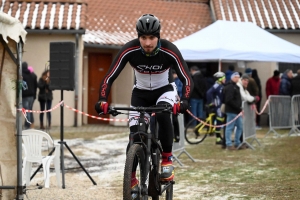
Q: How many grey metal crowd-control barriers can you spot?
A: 4